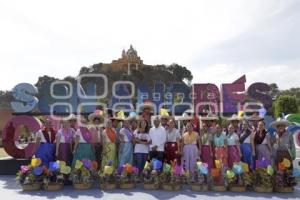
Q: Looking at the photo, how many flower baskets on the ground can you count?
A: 12